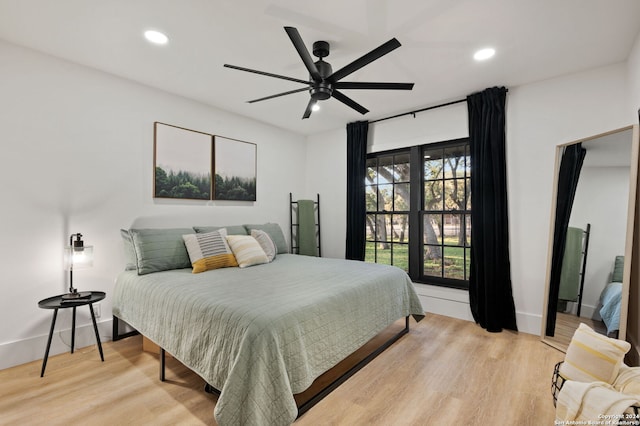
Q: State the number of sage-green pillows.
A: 4